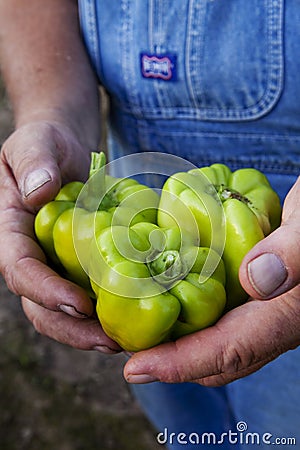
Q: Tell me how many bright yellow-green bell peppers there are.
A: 3